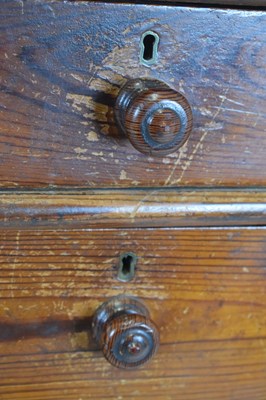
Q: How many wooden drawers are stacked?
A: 2